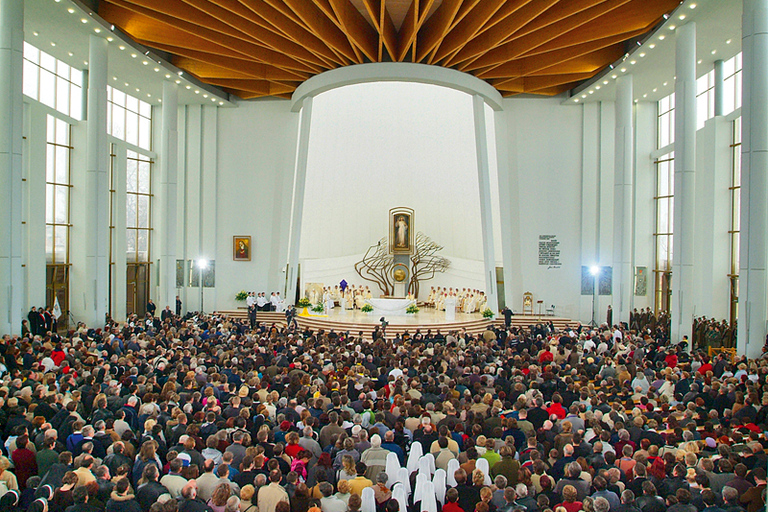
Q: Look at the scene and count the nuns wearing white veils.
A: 12